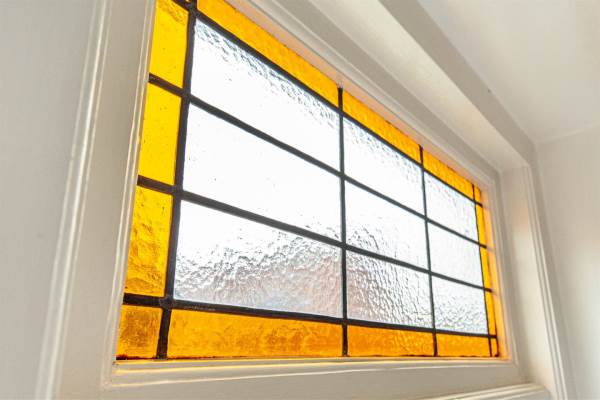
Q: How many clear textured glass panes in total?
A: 9